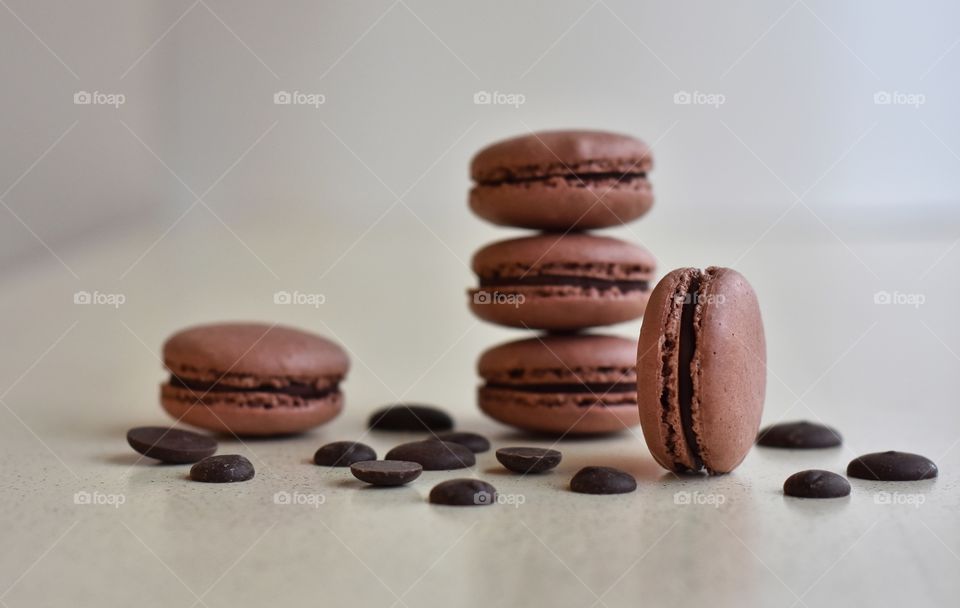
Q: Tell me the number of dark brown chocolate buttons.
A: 13